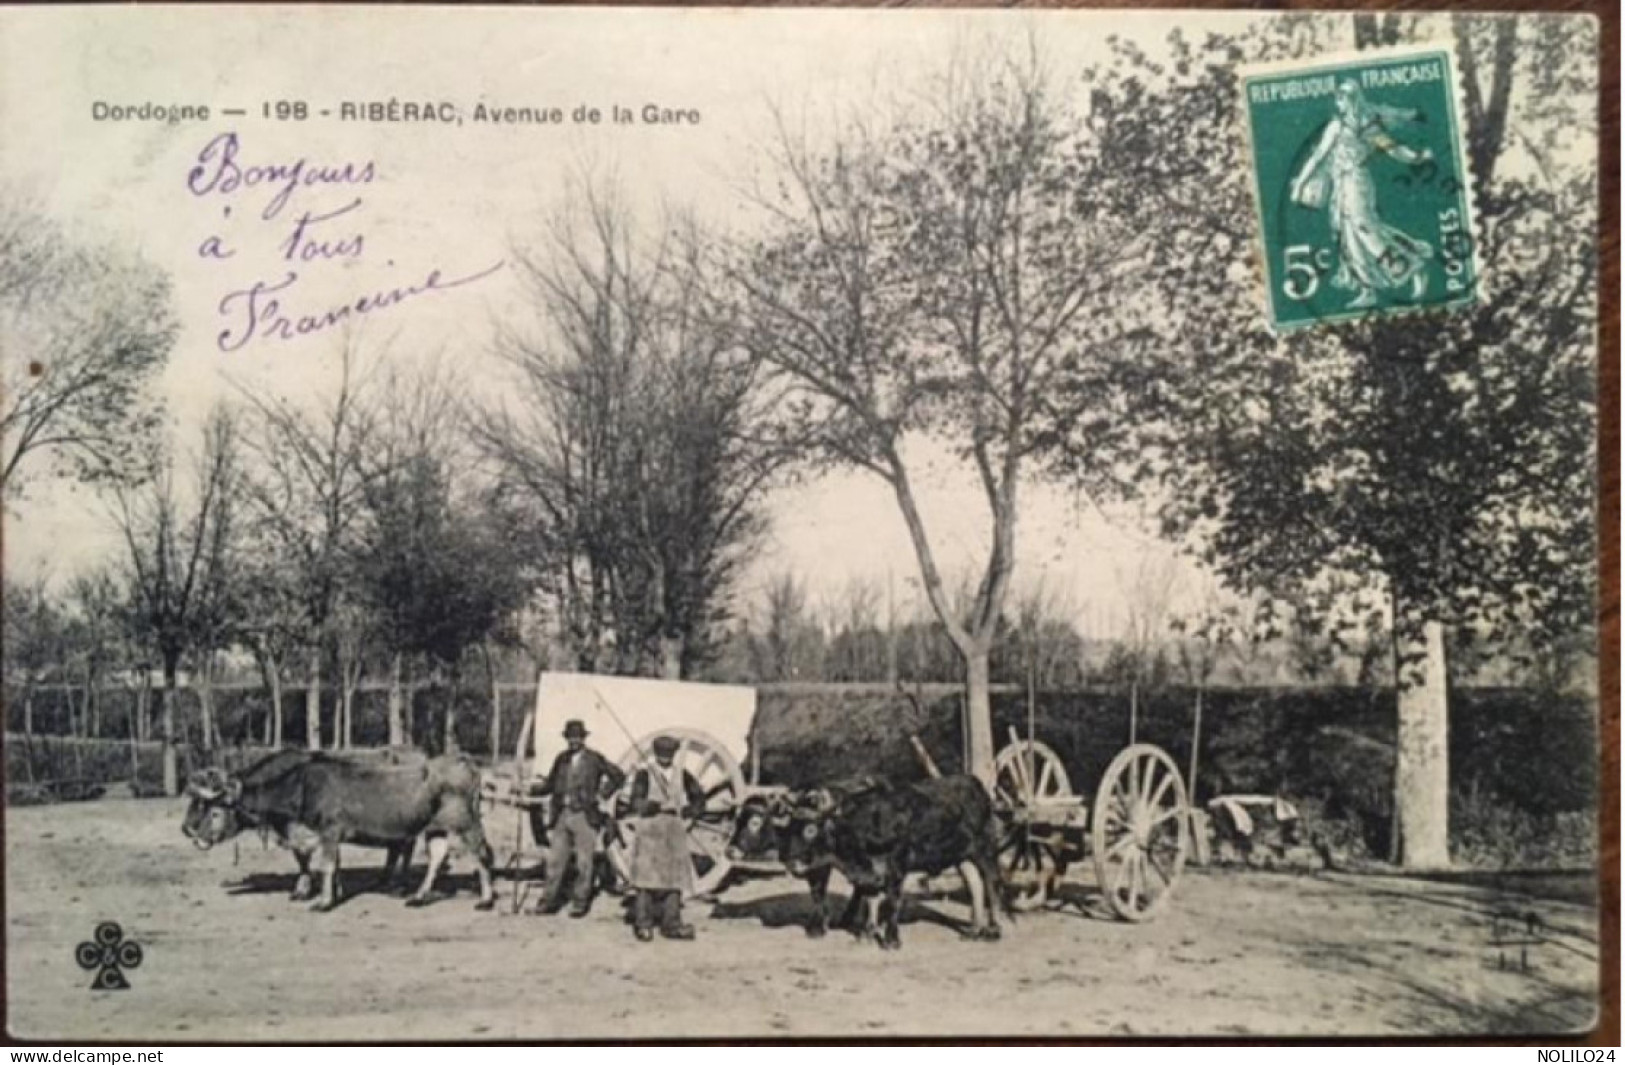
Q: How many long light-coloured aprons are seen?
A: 1